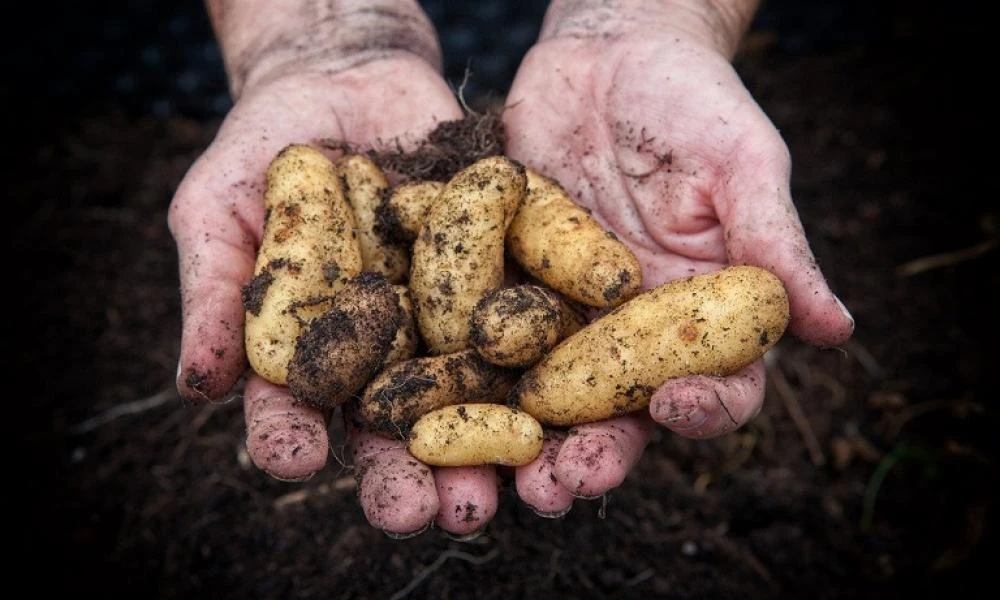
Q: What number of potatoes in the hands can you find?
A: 11